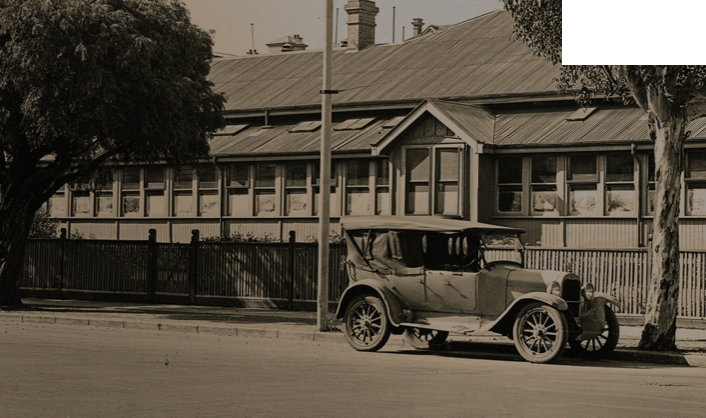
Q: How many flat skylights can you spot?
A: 5